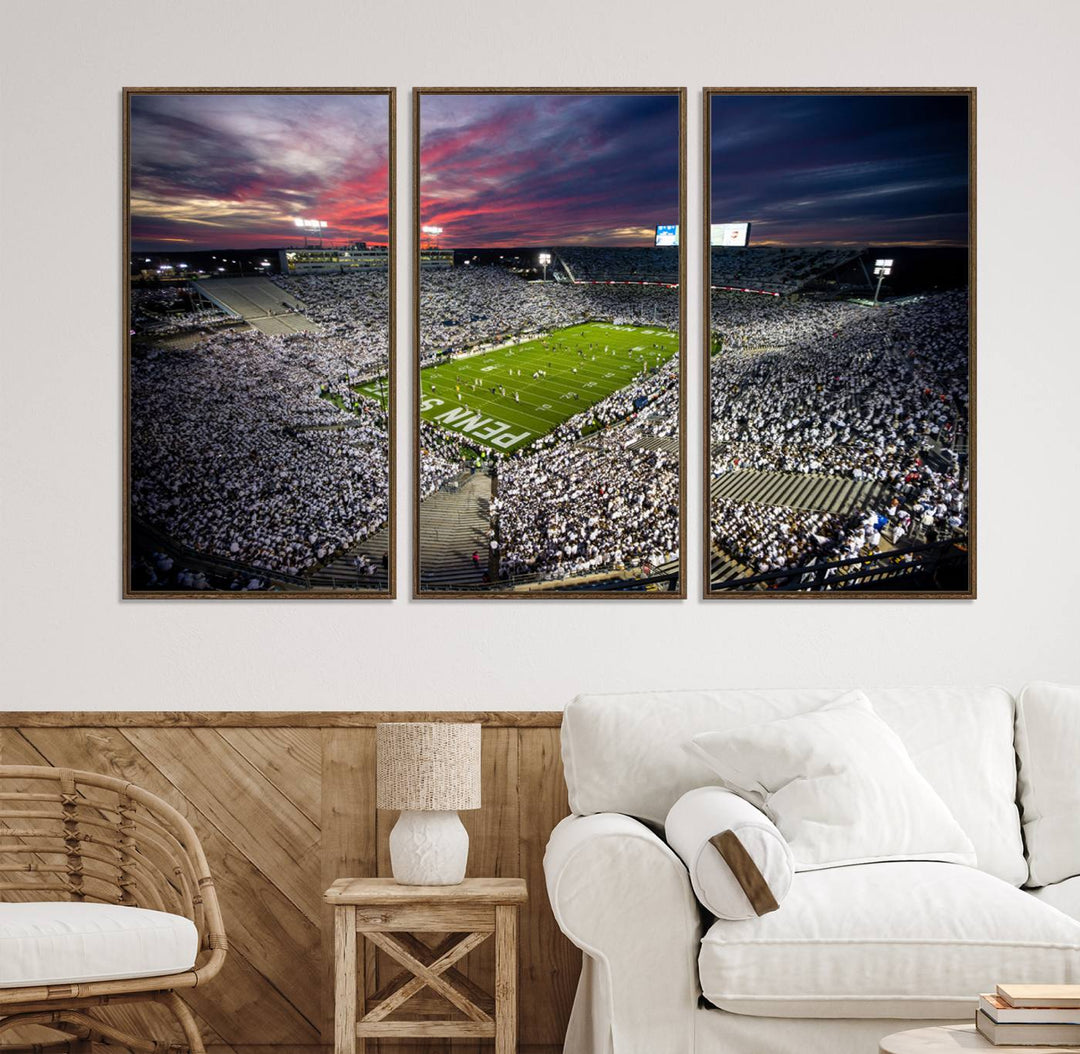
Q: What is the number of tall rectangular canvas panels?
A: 3